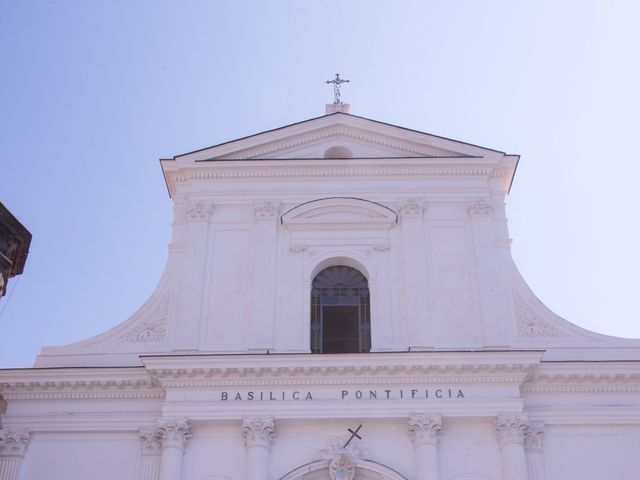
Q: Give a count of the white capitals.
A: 11